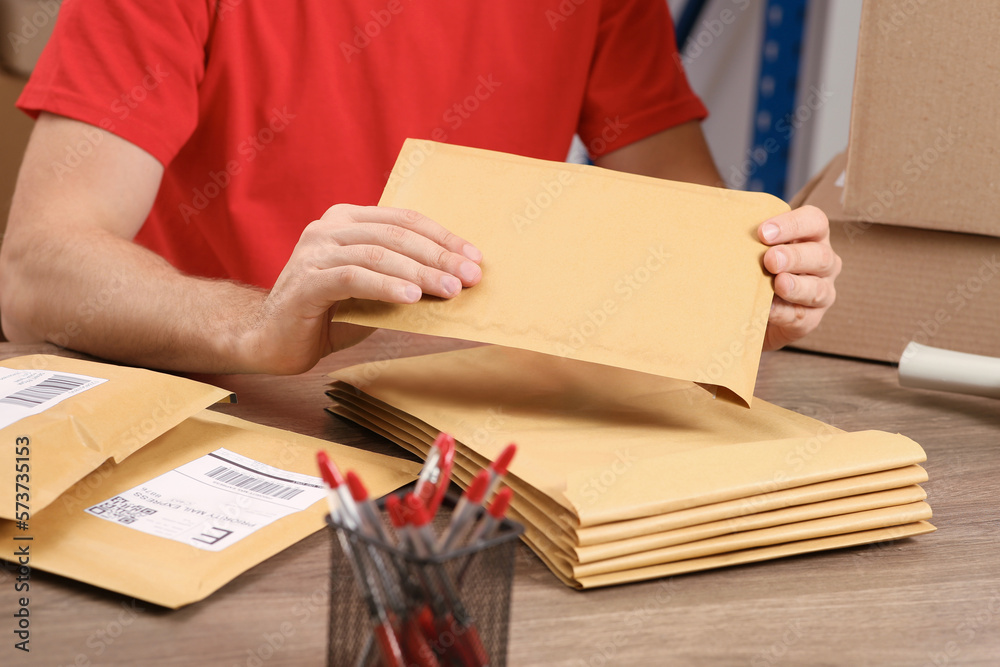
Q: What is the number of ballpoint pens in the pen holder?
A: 8